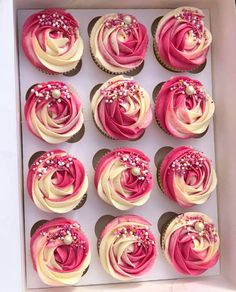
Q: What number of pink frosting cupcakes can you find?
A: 12